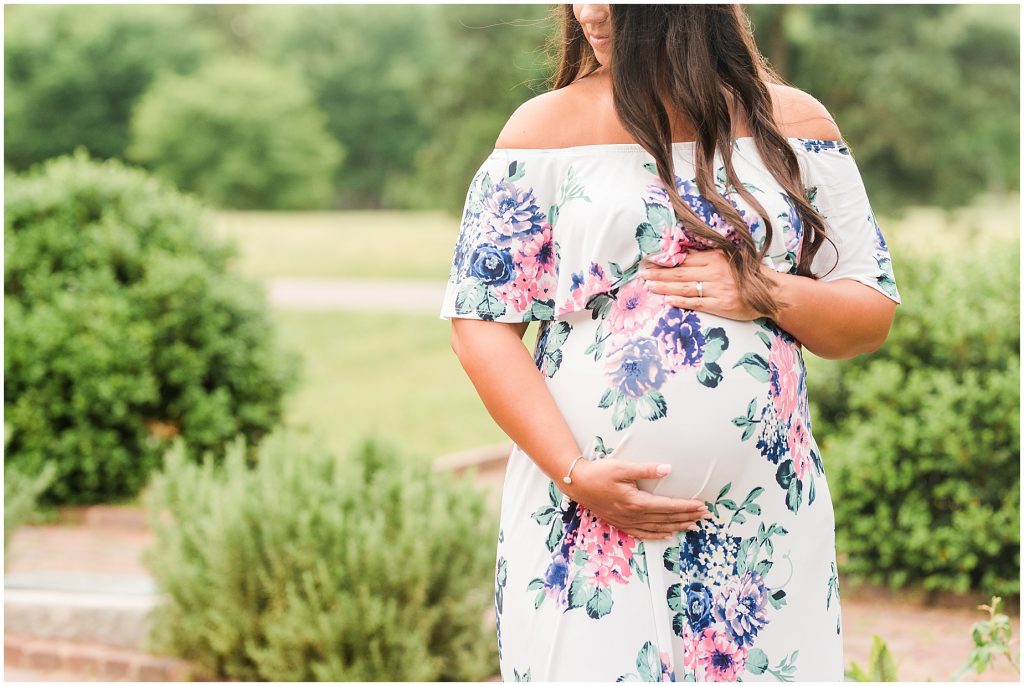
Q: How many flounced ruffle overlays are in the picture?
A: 1